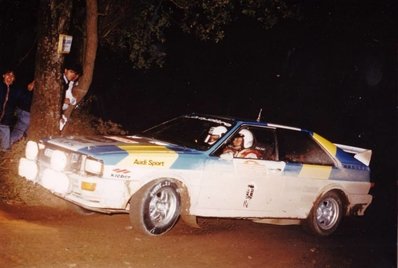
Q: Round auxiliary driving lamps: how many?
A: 4